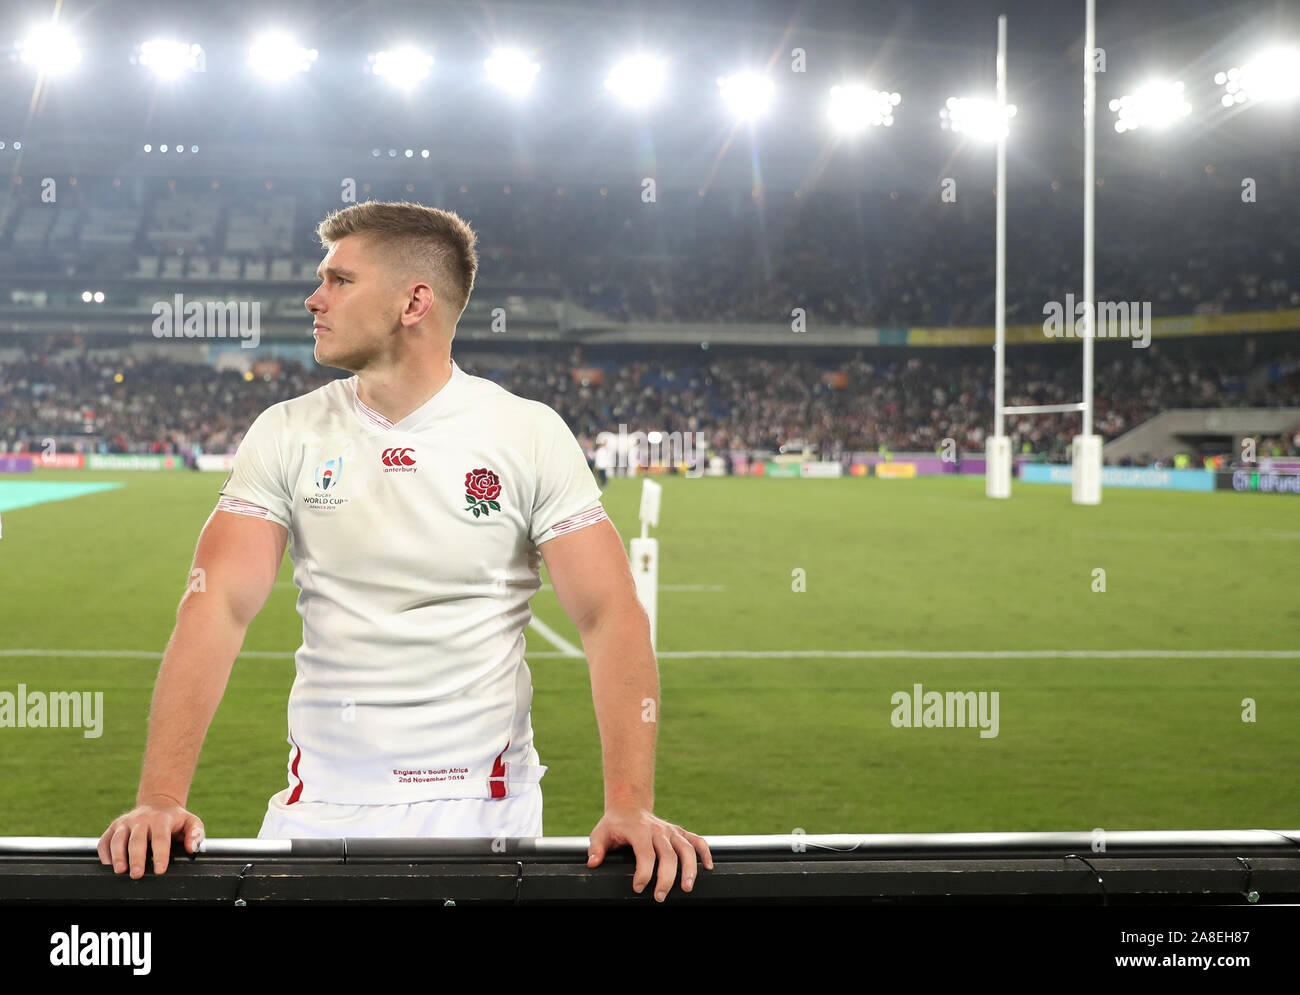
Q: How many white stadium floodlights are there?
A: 11